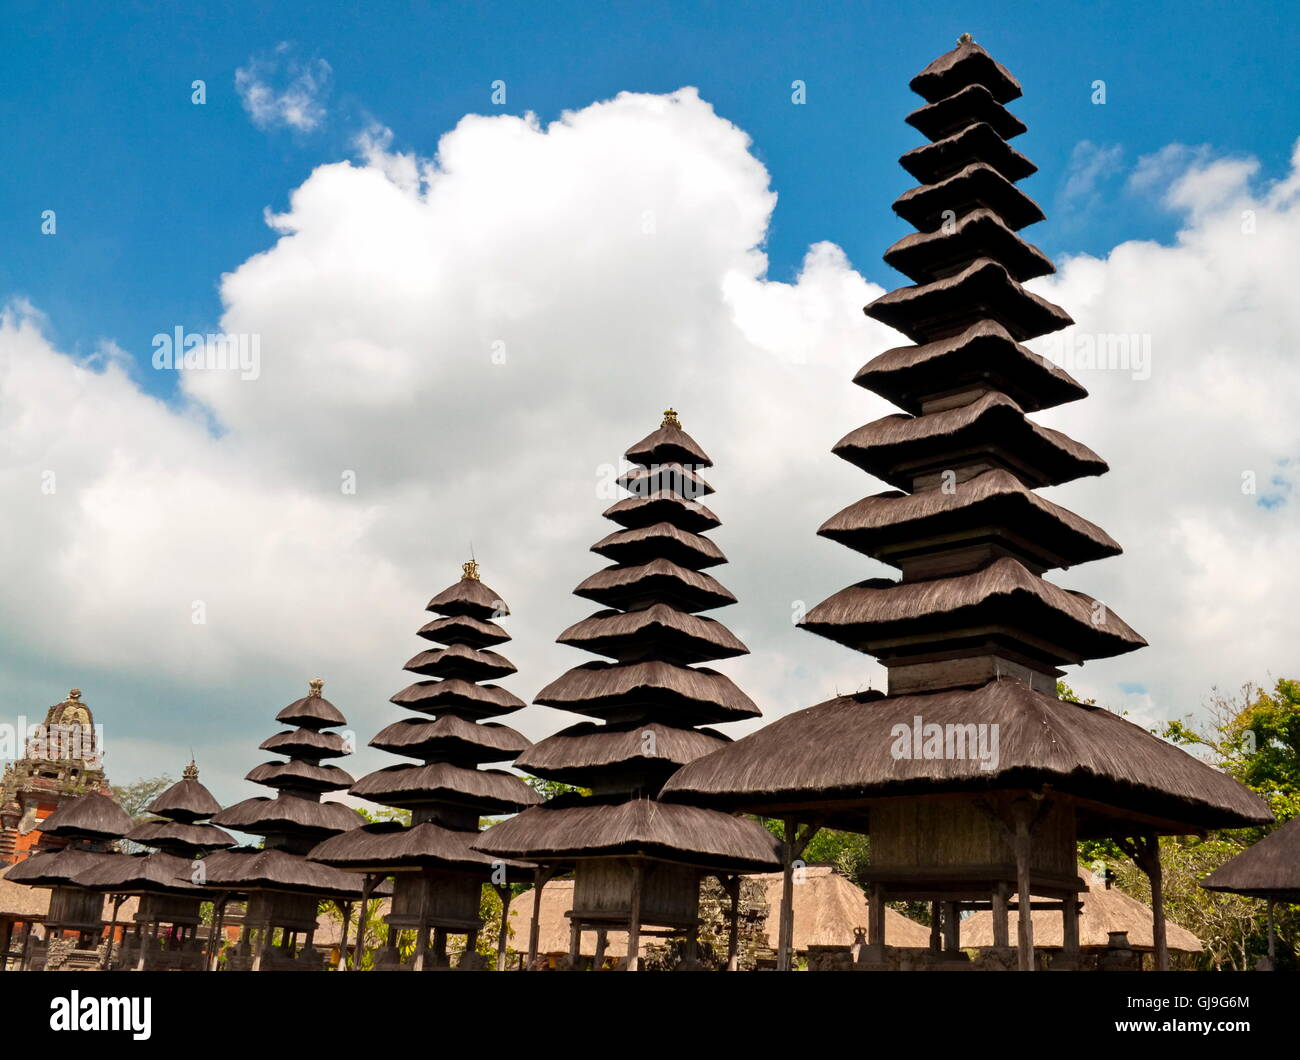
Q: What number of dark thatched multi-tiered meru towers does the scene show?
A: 6